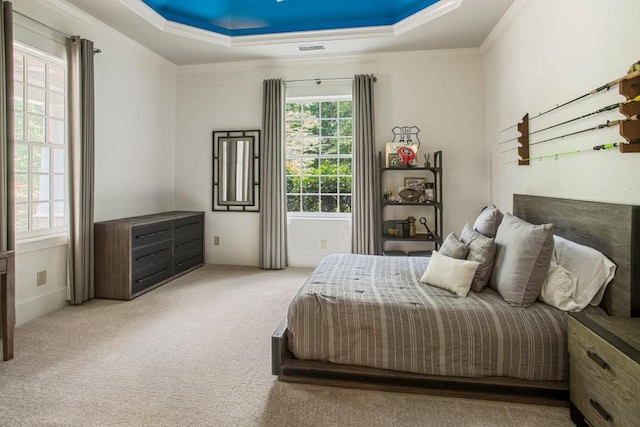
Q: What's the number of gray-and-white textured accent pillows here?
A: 2